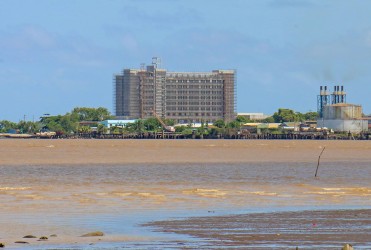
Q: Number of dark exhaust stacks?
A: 5